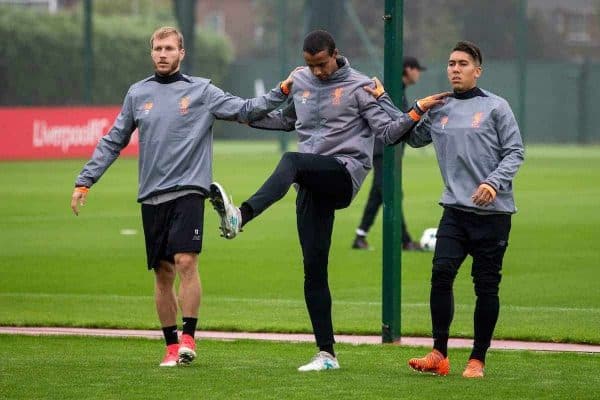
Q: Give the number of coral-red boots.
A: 2